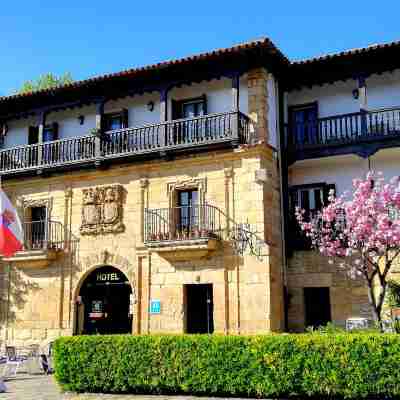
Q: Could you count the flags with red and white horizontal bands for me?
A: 1